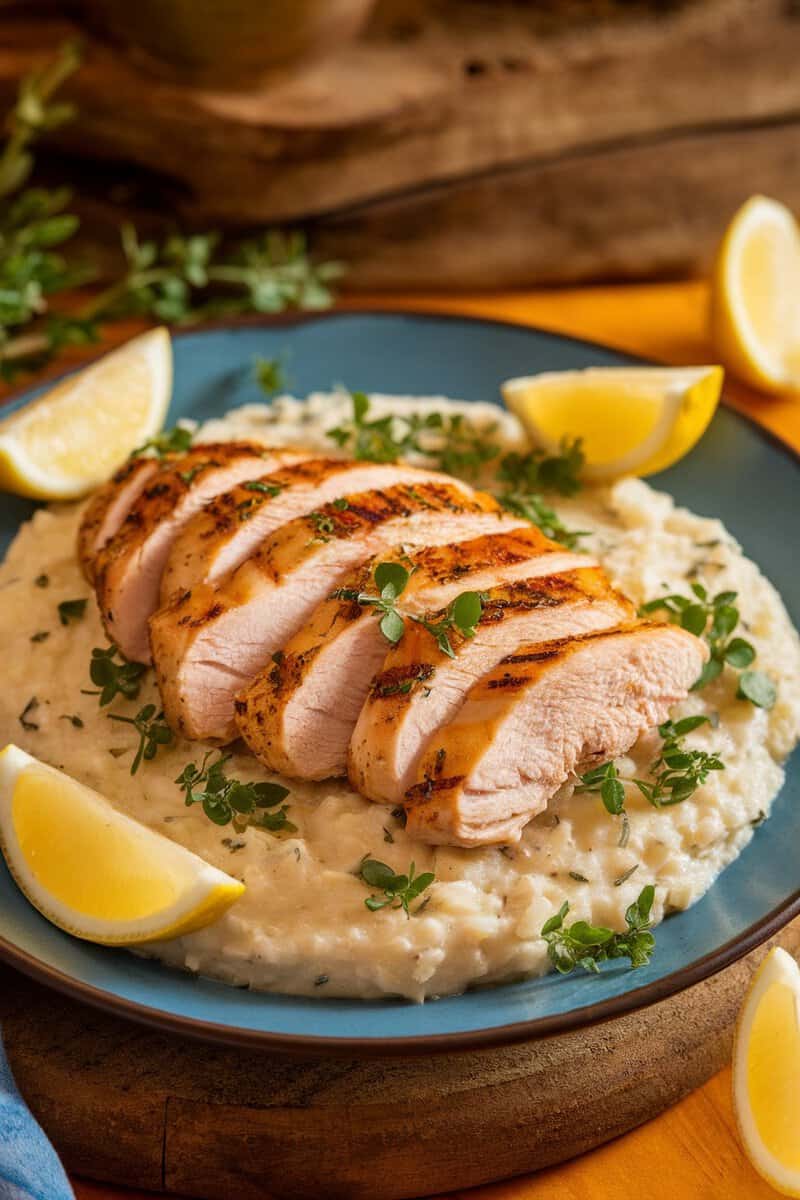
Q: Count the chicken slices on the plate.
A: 7